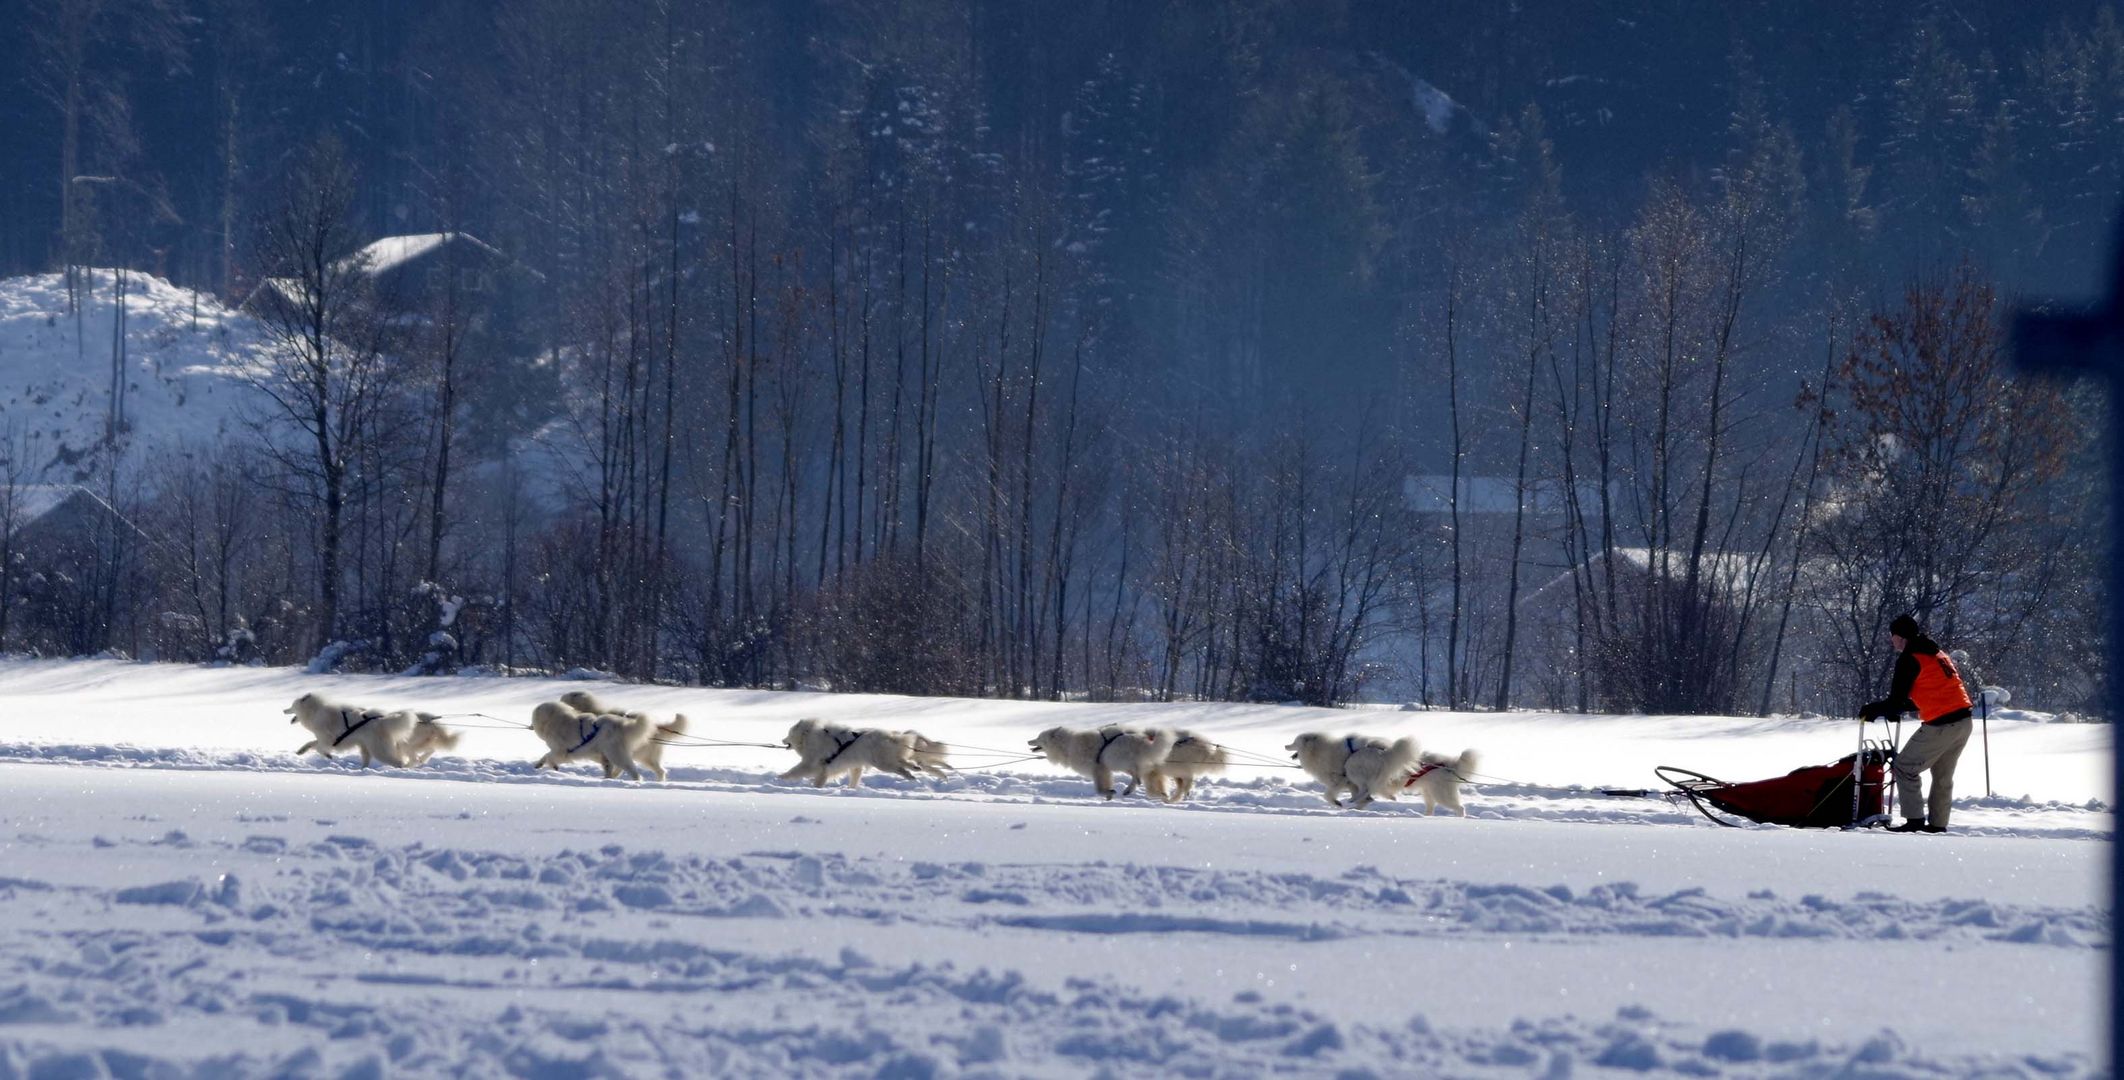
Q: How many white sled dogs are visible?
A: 10